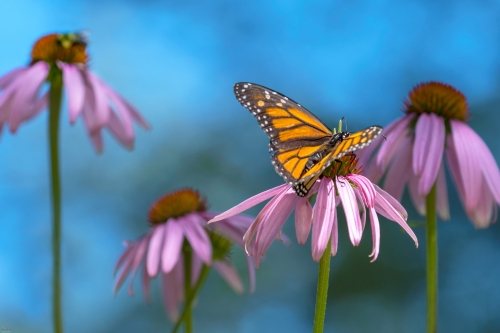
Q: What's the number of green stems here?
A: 5